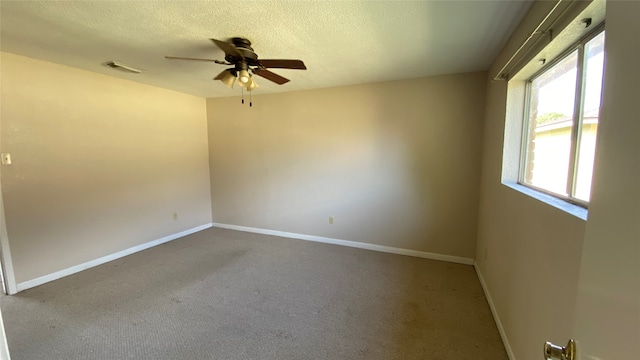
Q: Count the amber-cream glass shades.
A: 3